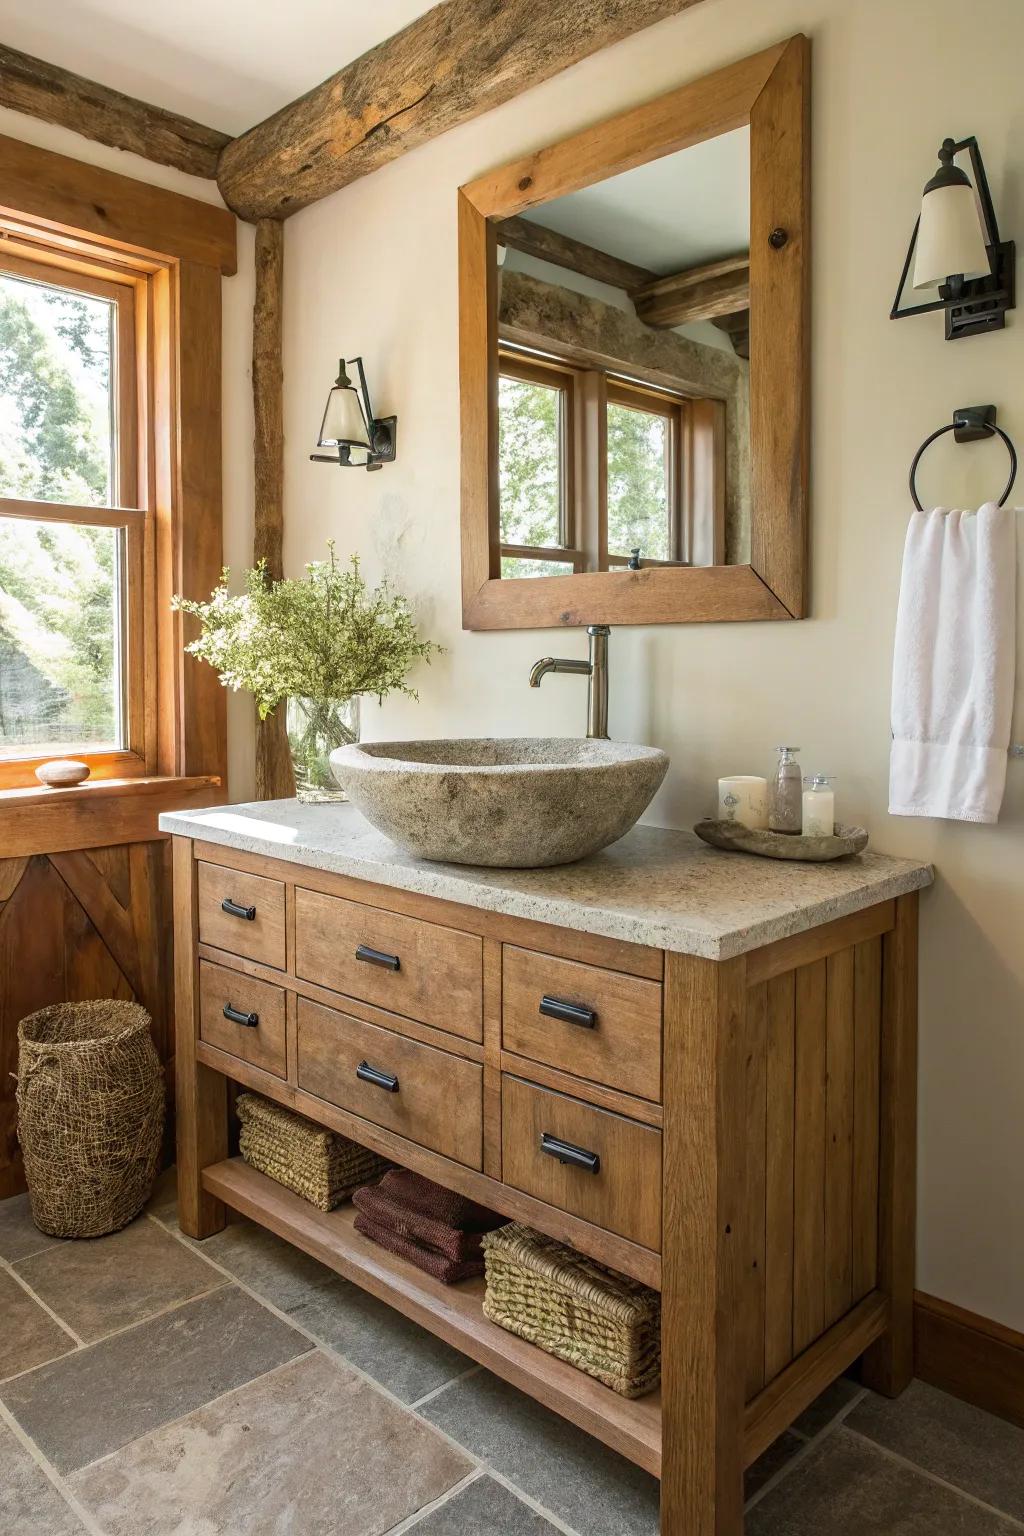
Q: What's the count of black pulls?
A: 6